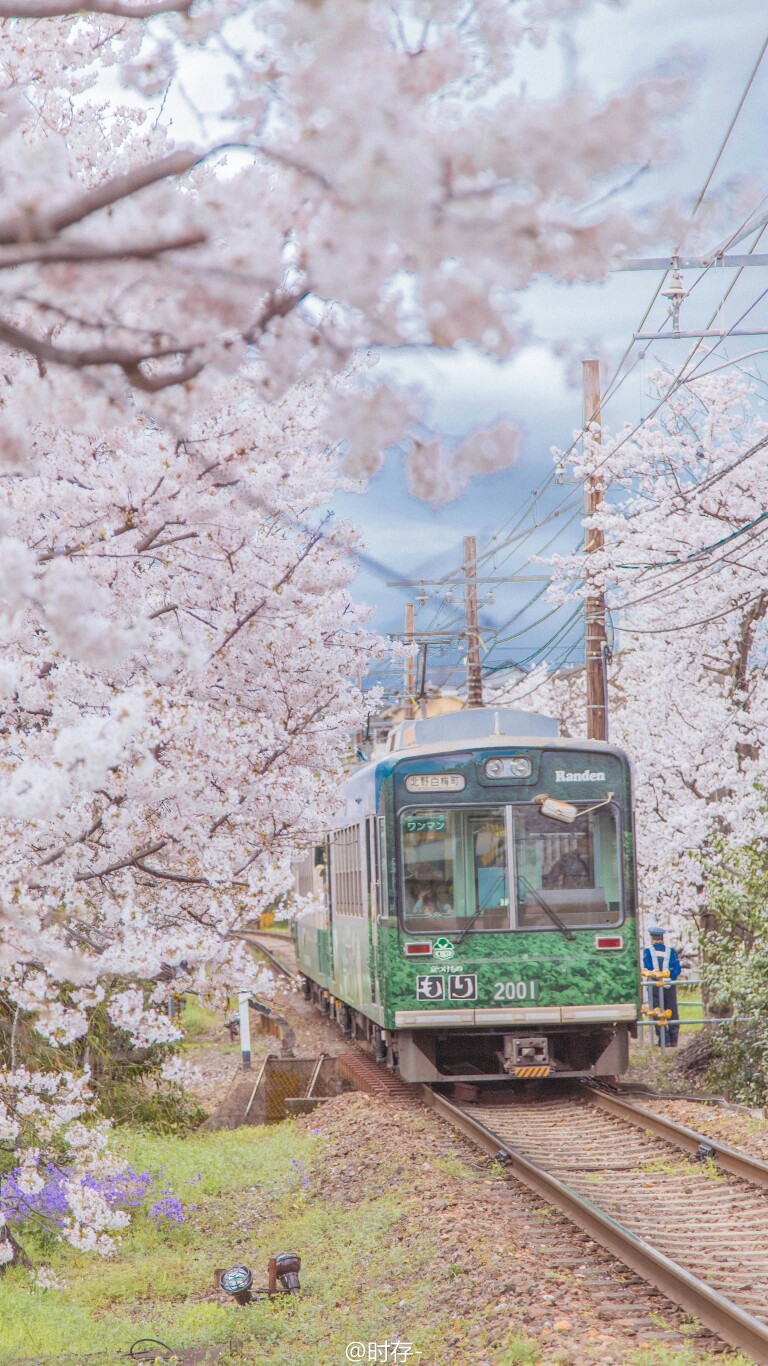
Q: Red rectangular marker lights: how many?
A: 2